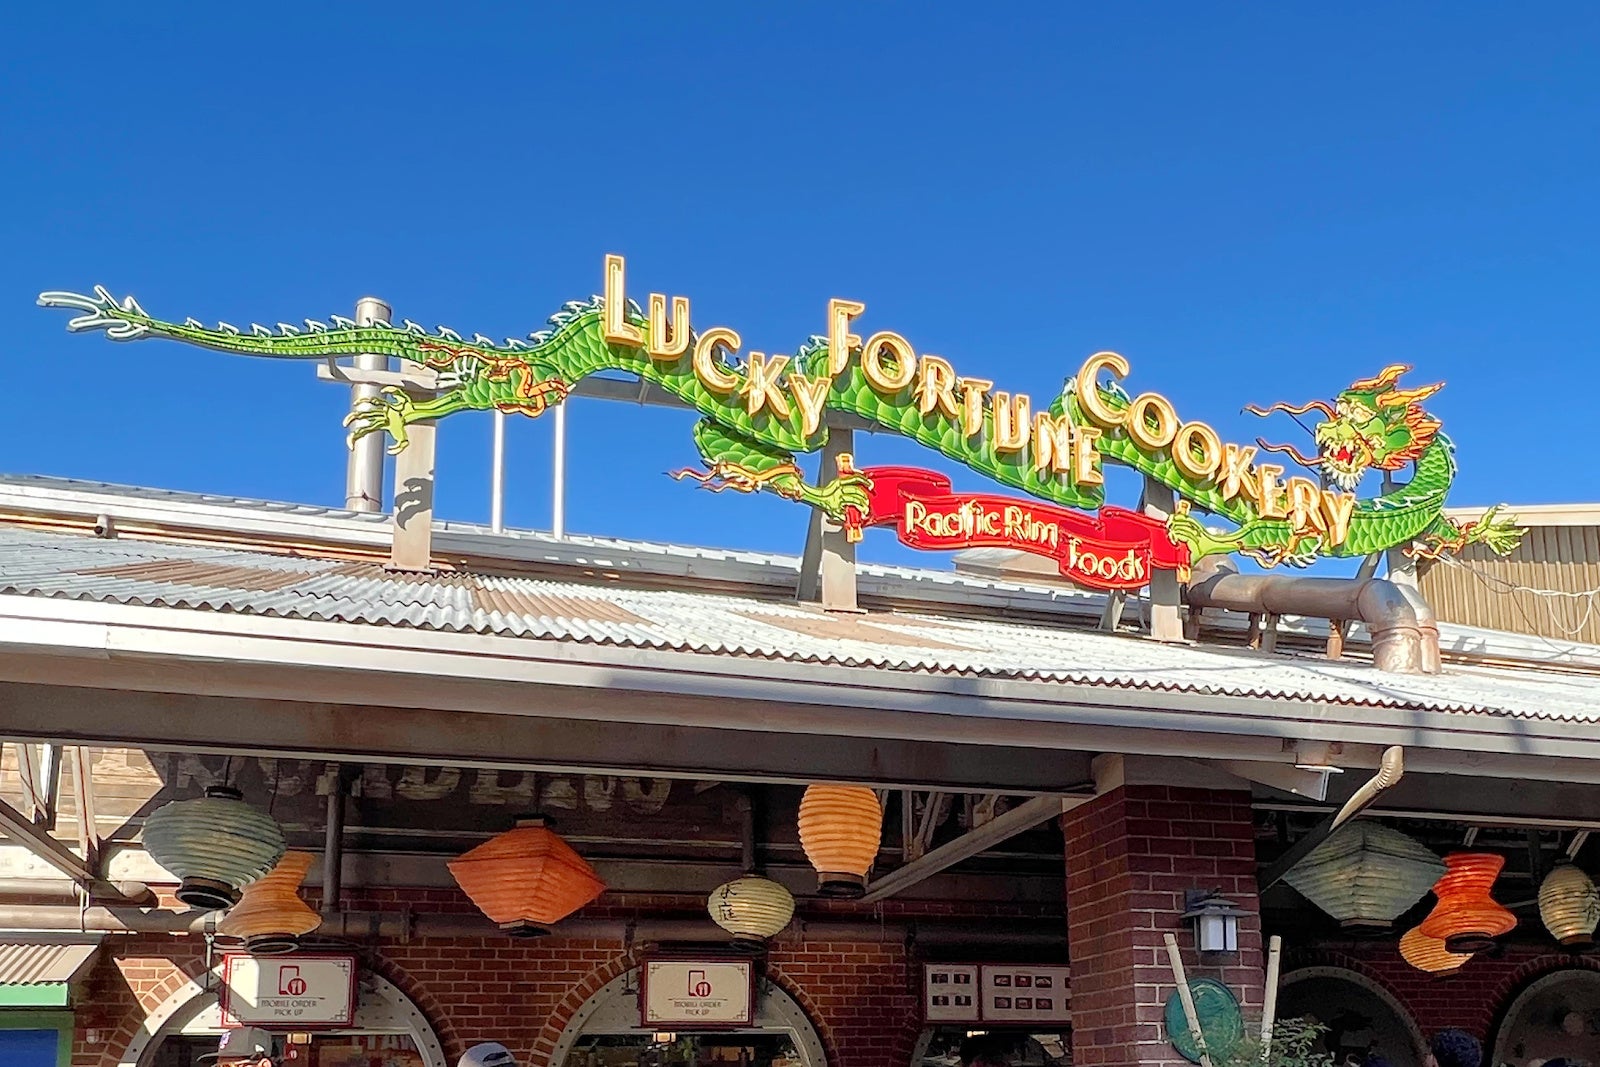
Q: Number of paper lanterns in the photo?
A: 9